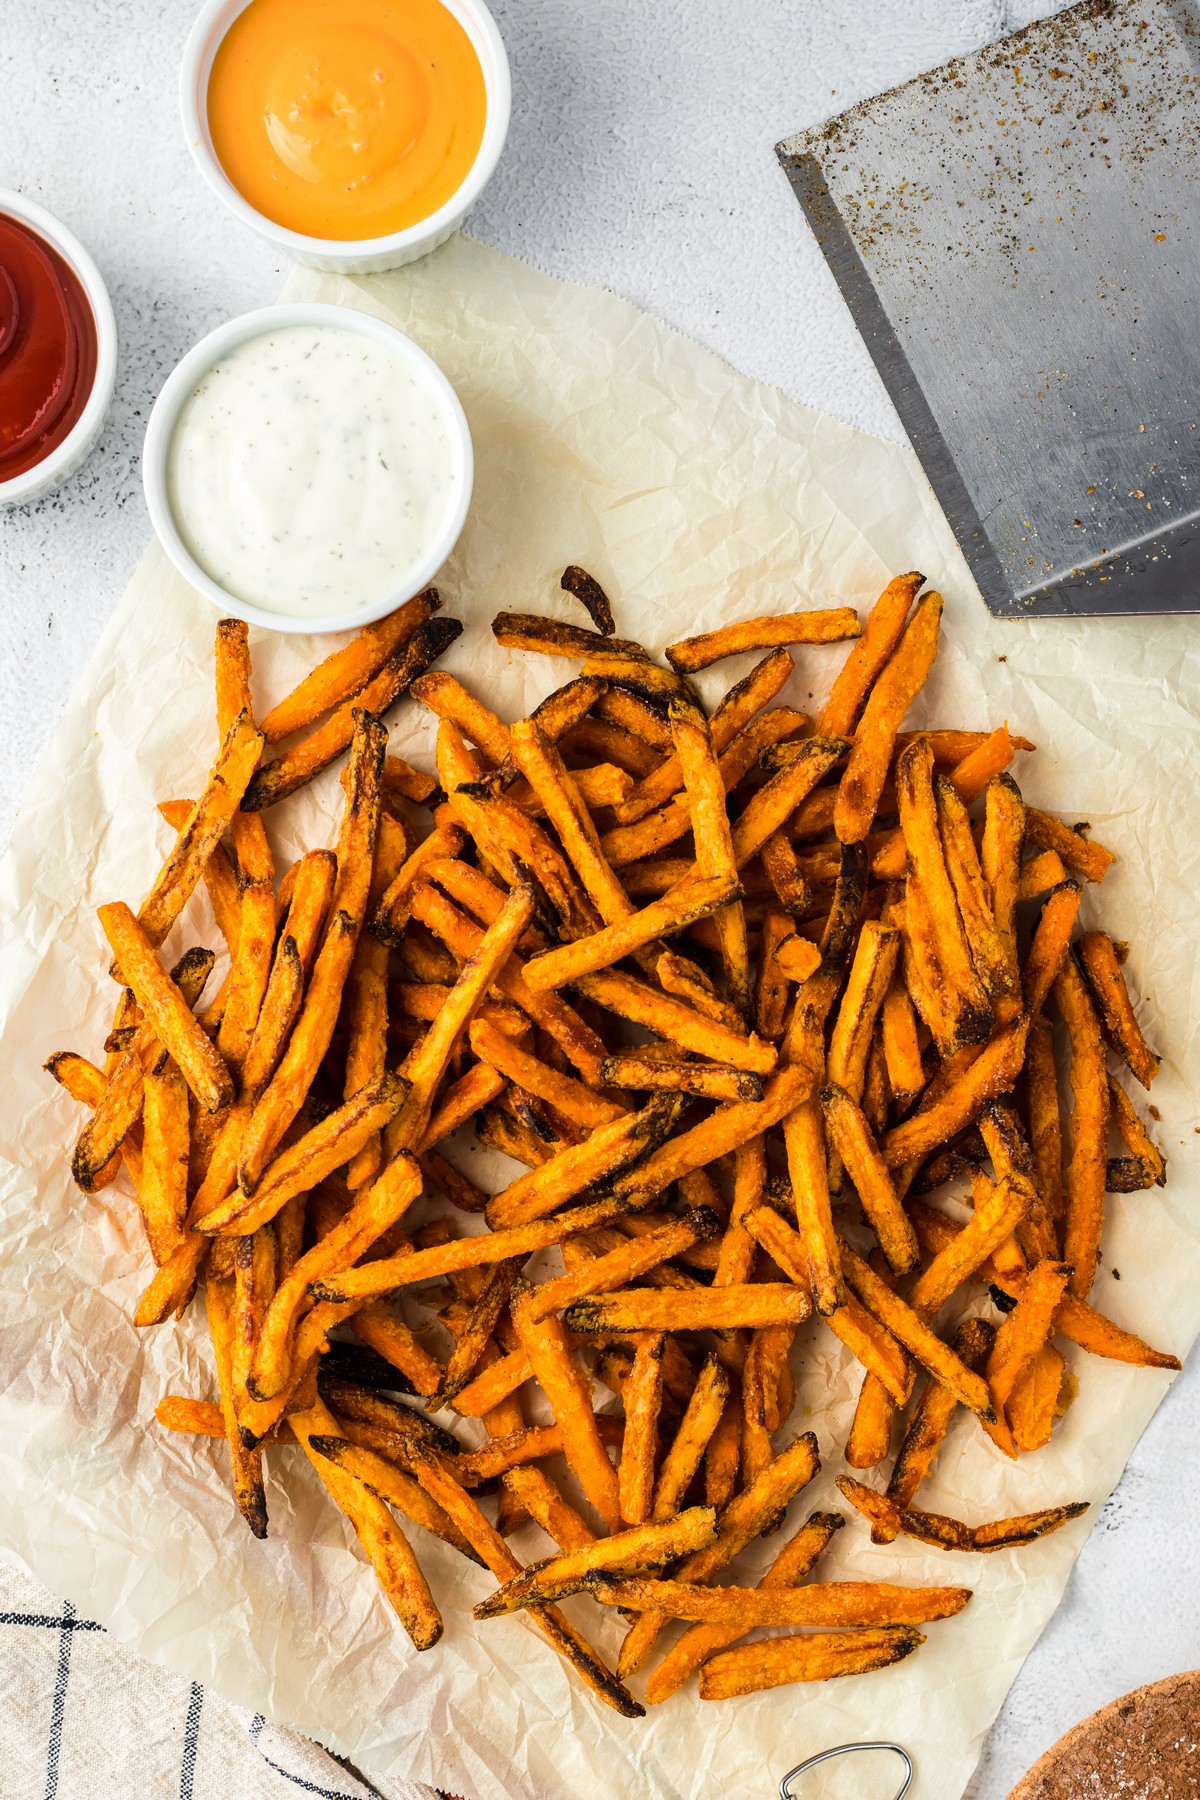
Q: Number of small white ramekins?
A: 3